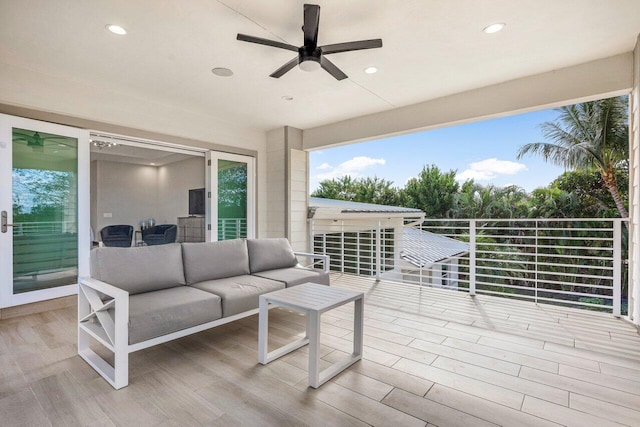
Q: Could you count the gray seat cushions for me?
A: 3